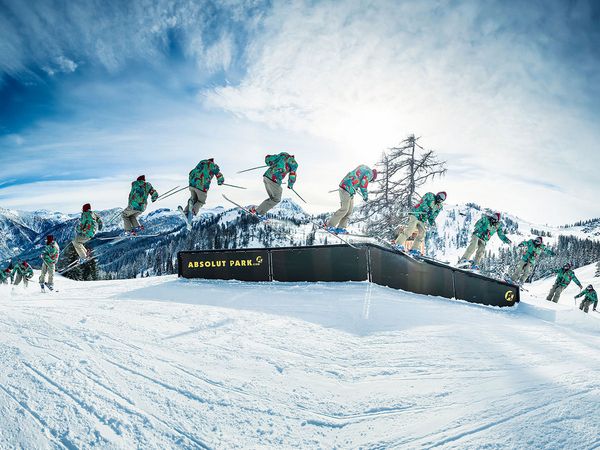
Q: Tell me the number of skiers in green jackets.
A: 13